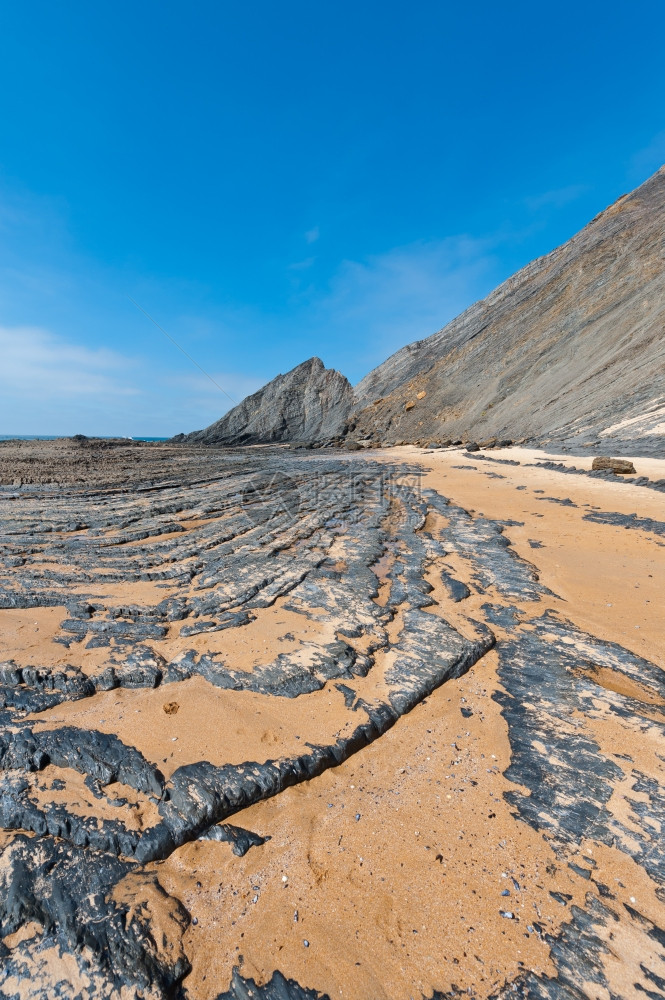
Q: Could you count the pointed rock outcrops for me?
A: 1